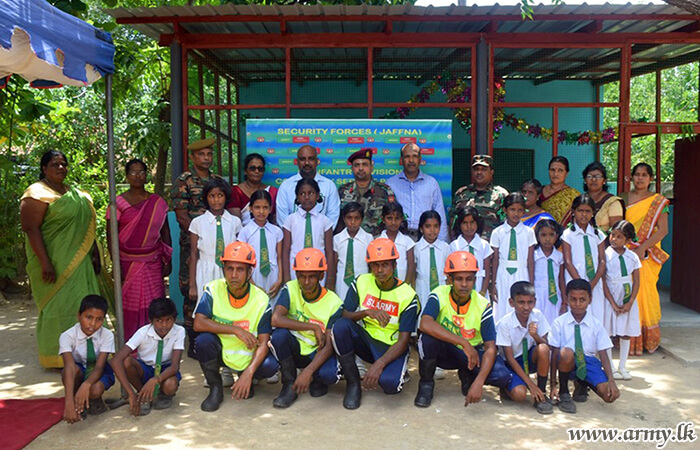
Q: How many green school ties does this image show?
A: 15